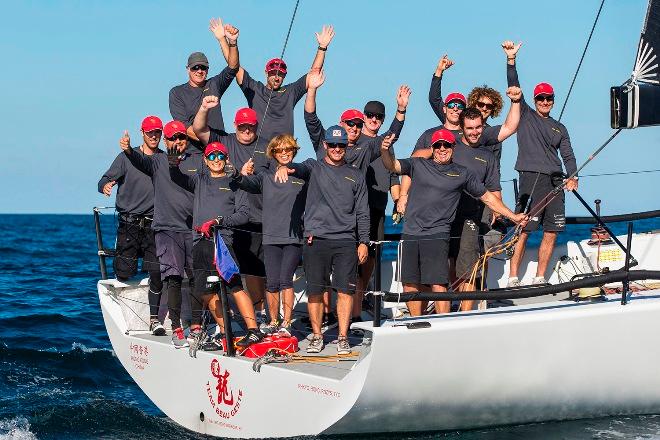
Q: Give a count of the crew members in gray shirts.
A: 15